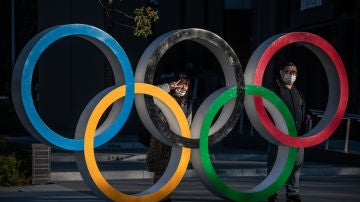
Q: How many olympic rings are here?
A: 5